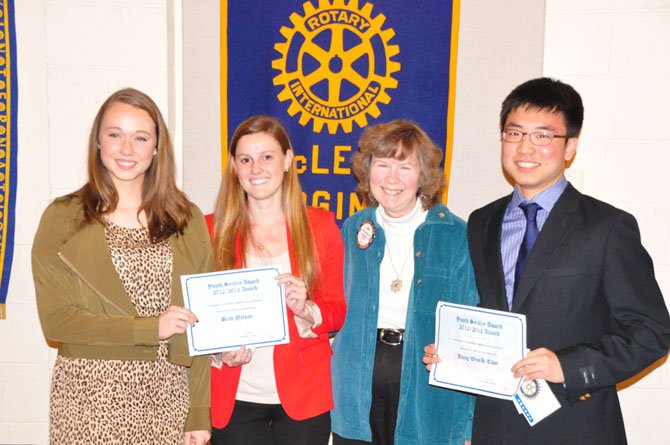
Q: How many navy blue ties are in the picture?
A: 1